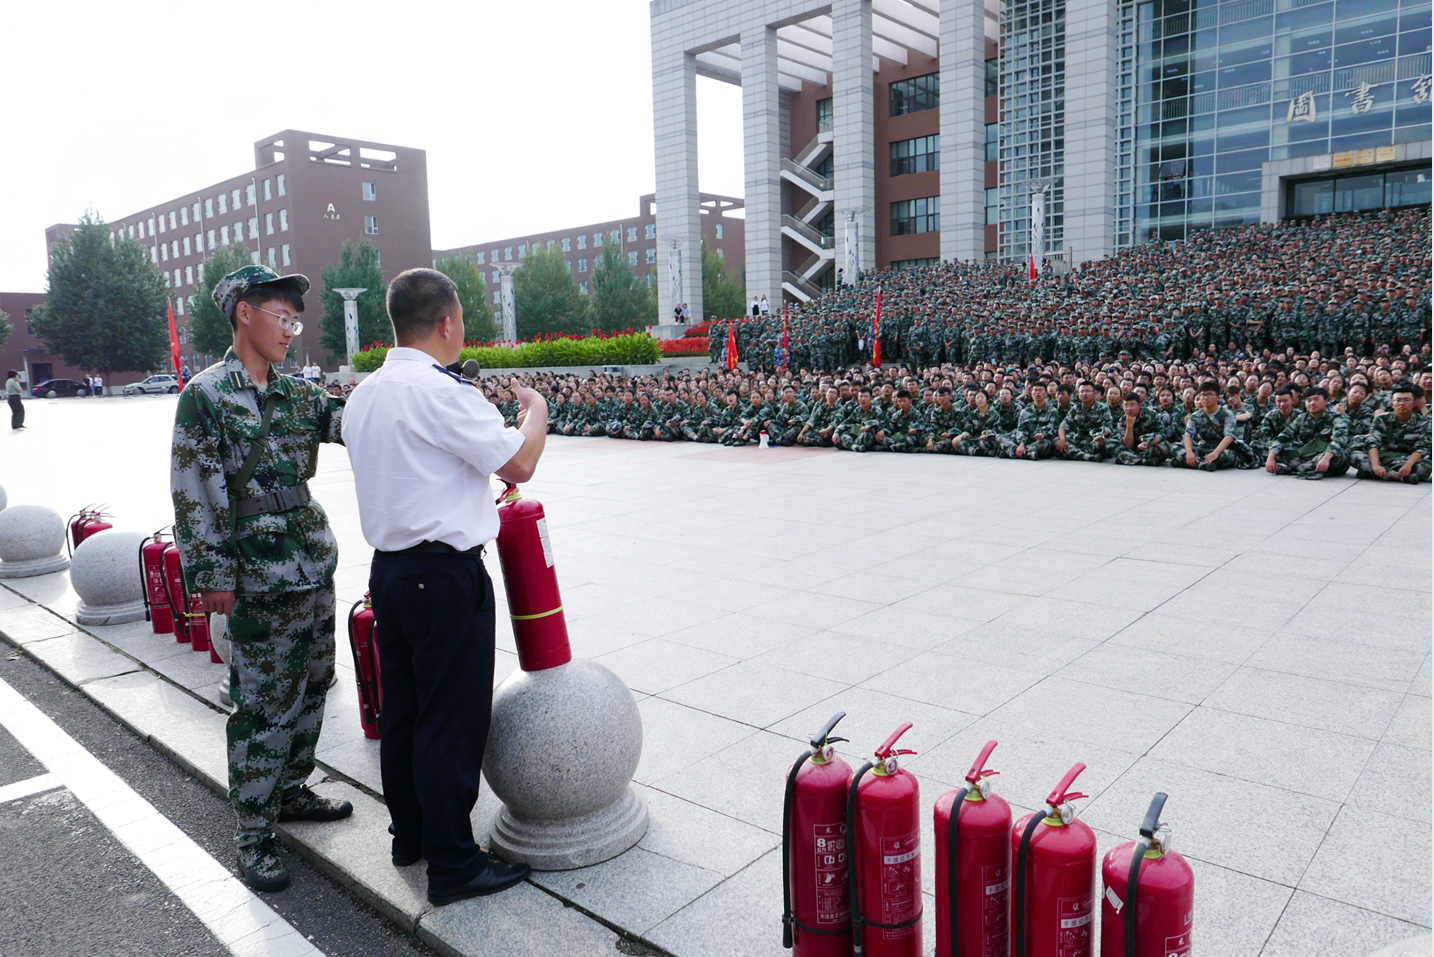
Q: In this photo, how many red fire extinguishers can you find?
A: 15